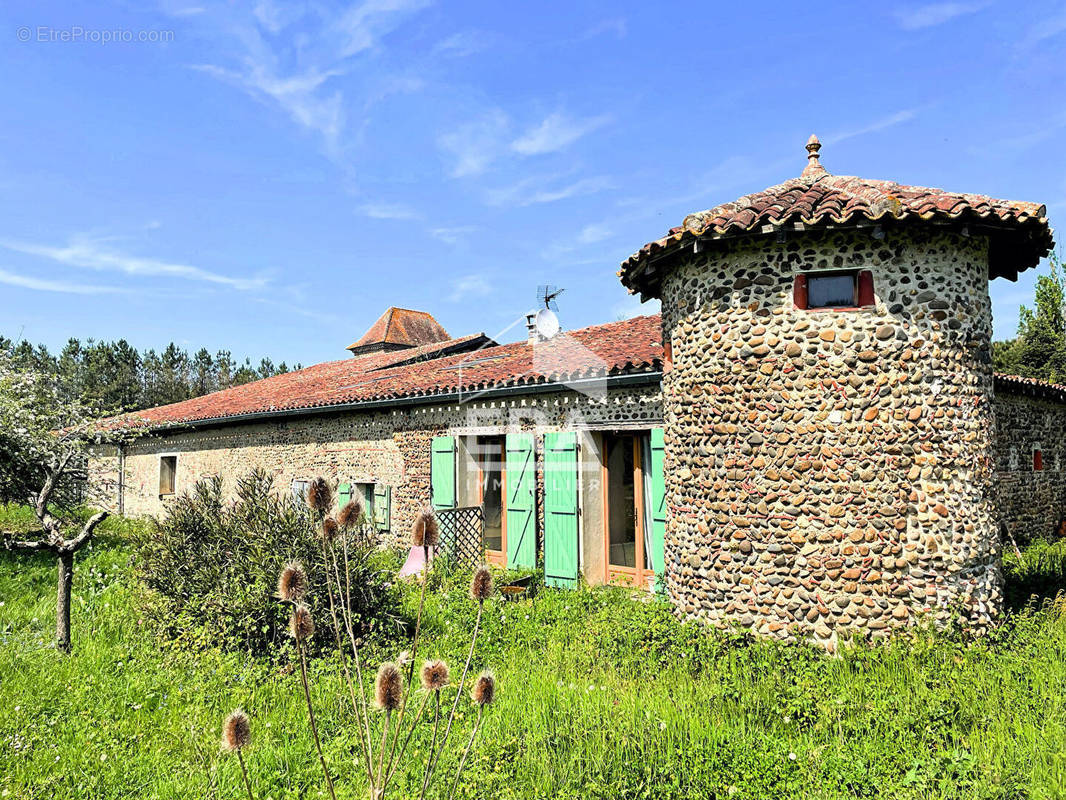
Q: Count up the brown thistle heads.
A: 11